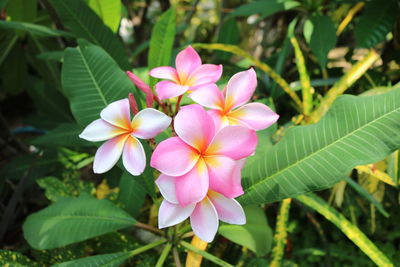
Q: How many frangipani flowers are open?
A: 5